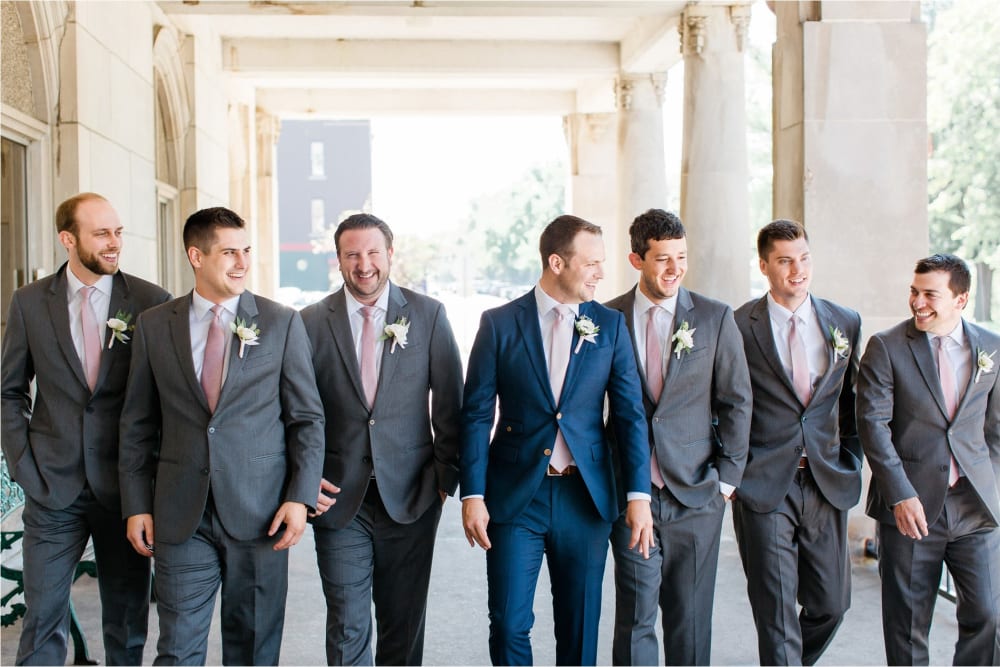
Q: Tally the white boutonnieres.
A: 7